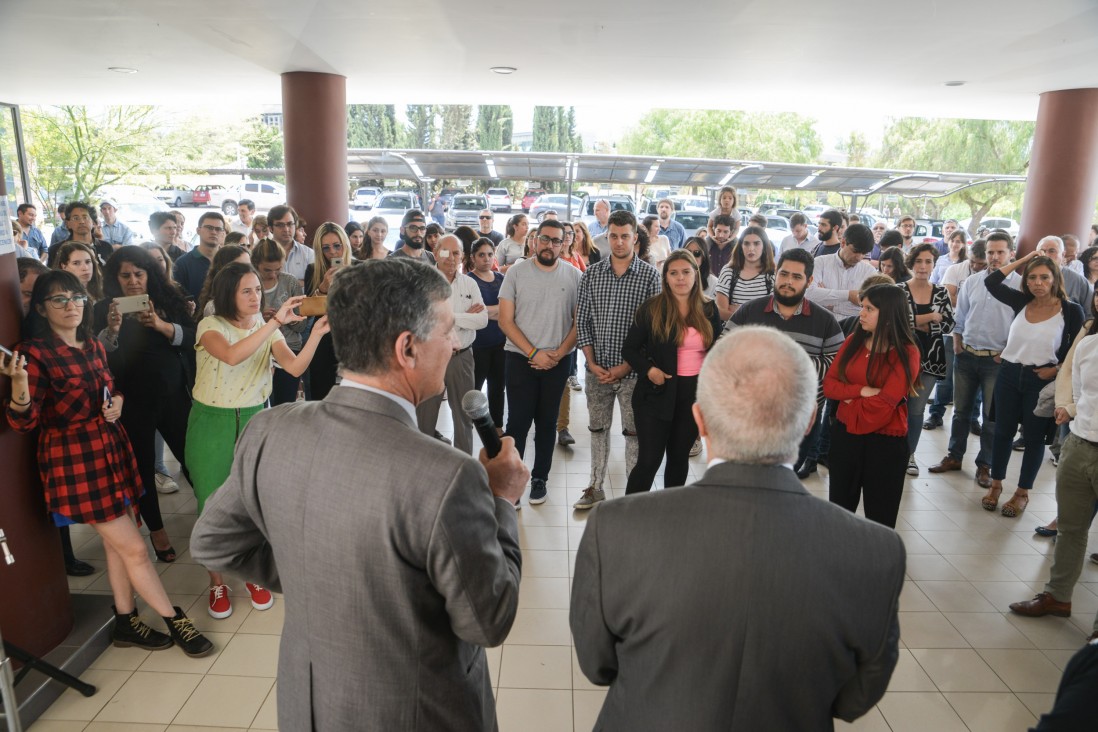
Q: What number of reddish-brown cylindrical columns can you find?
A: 3